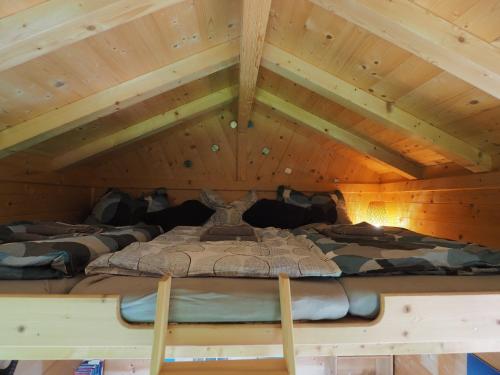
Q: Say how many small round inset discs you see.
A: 6